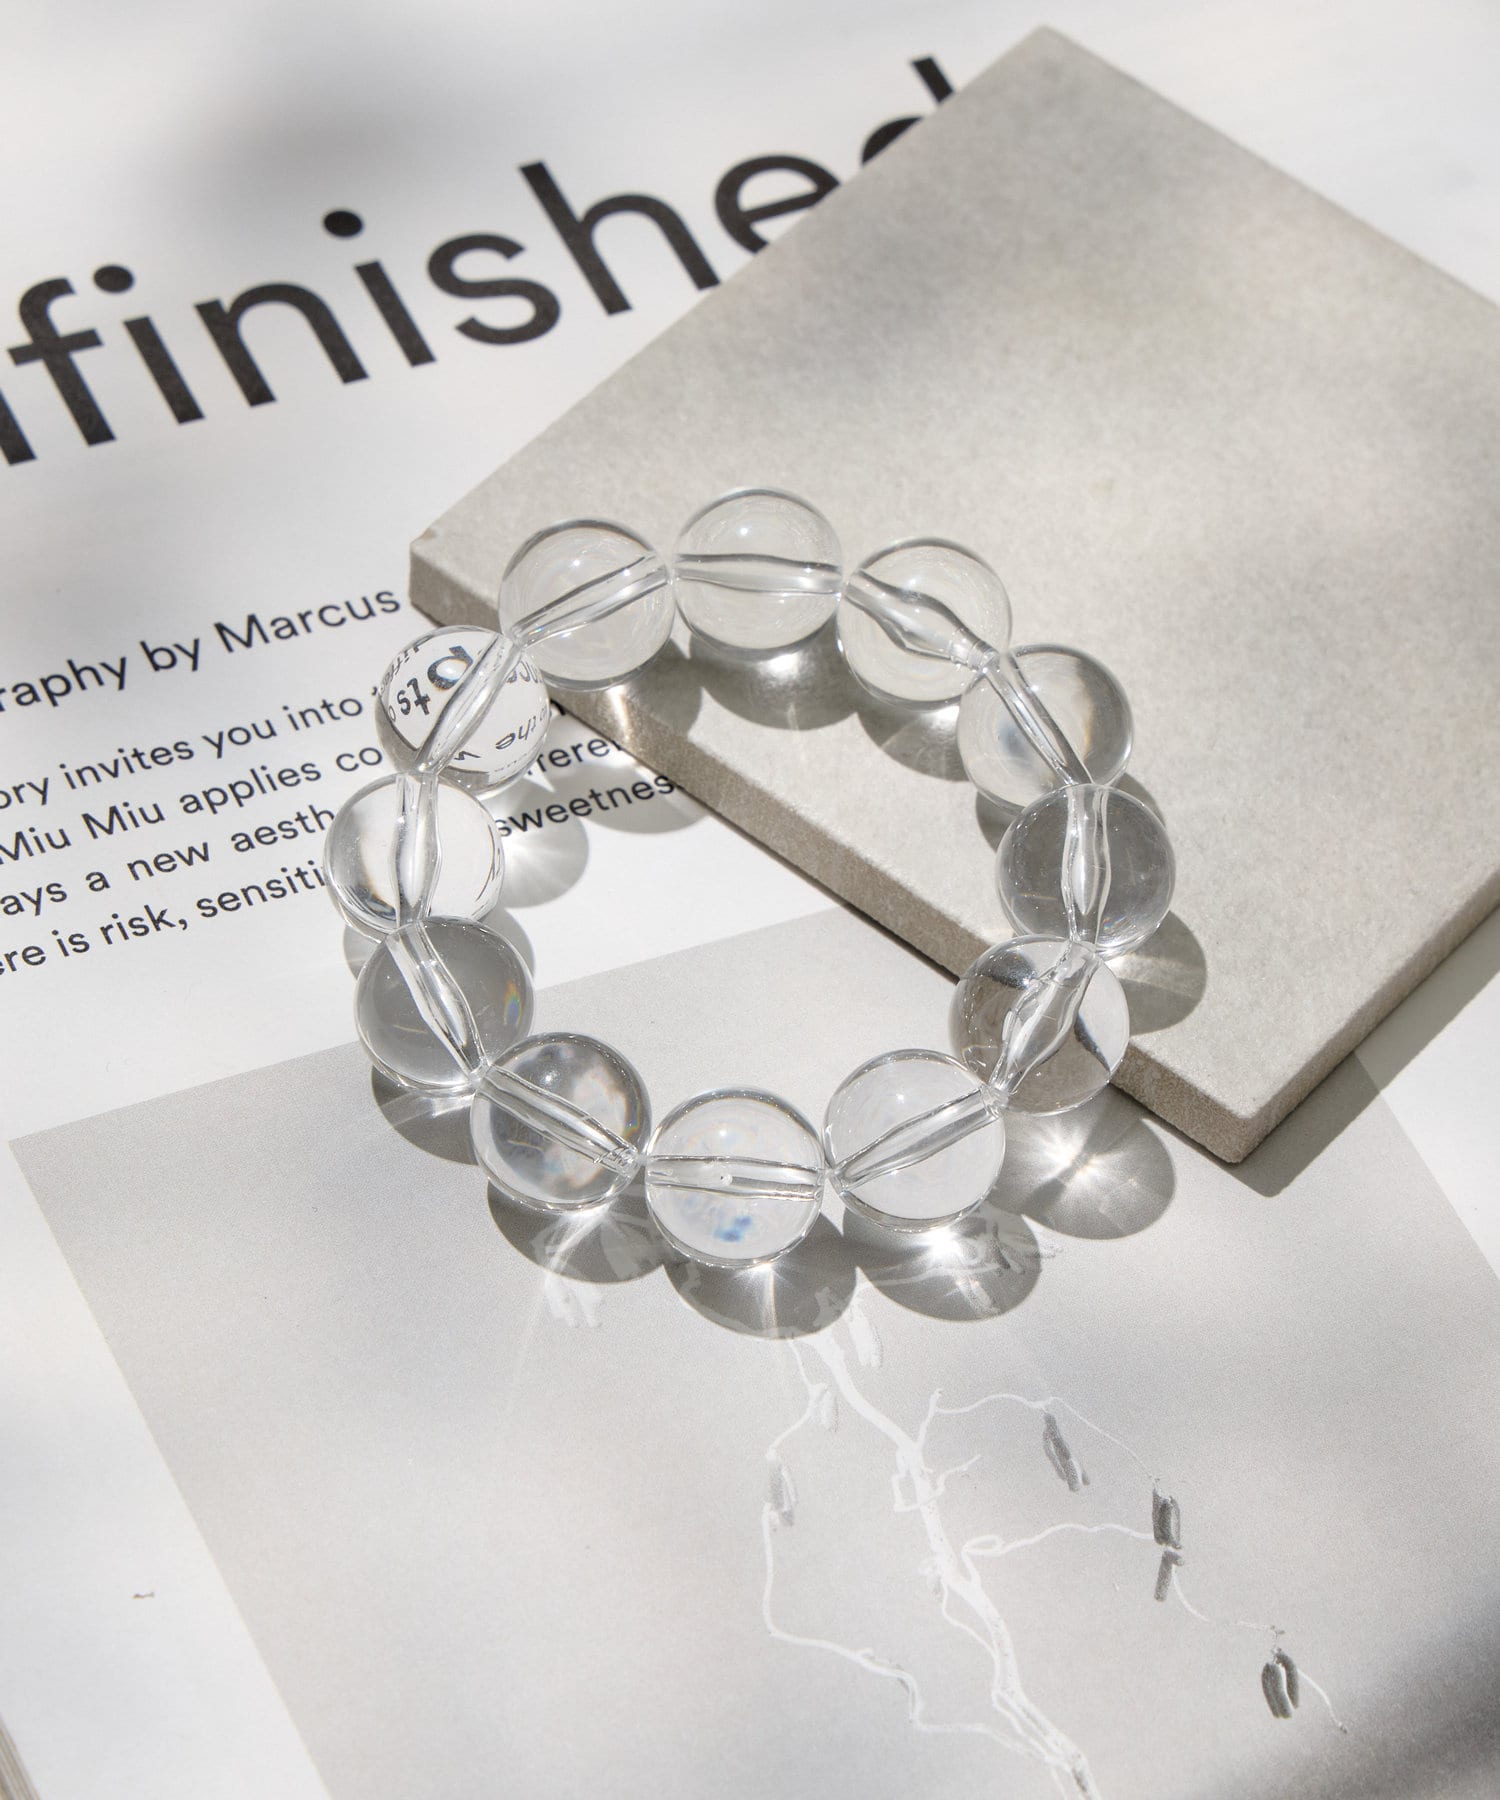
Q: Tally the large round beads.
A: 12